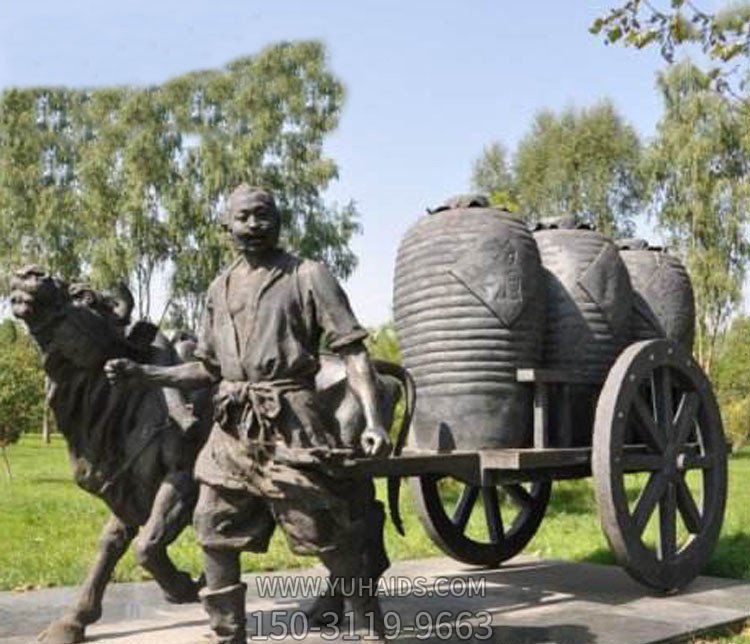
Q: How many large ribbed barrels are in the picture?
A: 3